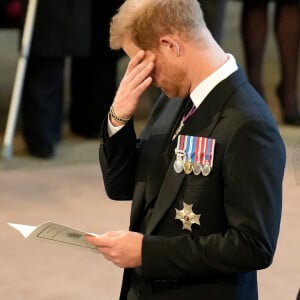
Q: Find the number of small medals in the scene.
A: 4